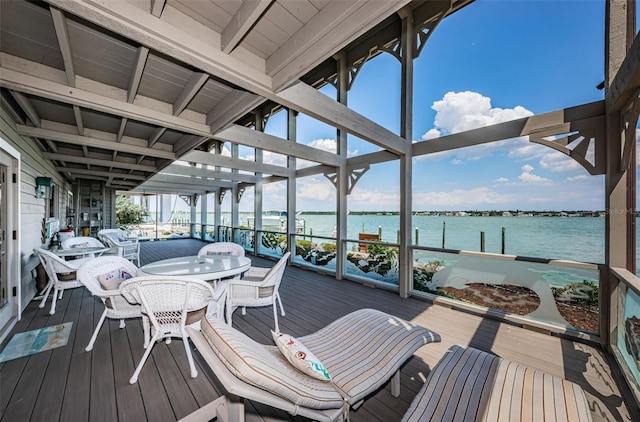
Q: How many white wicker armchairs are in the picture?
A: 7